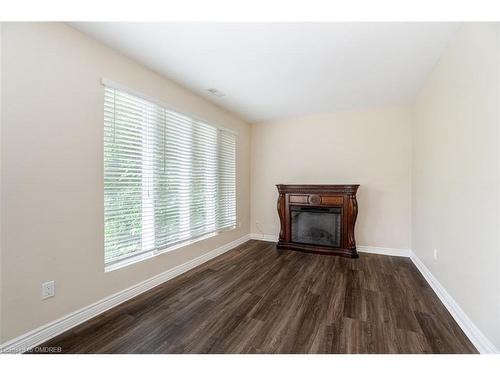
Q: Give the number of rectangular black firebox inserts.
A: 1